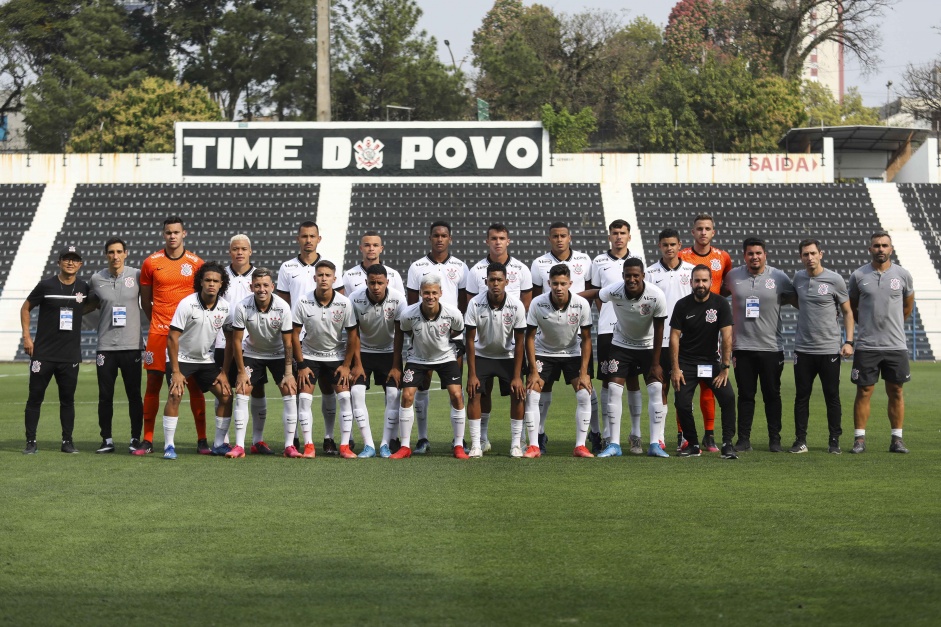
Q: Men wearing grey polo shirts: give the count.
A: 4